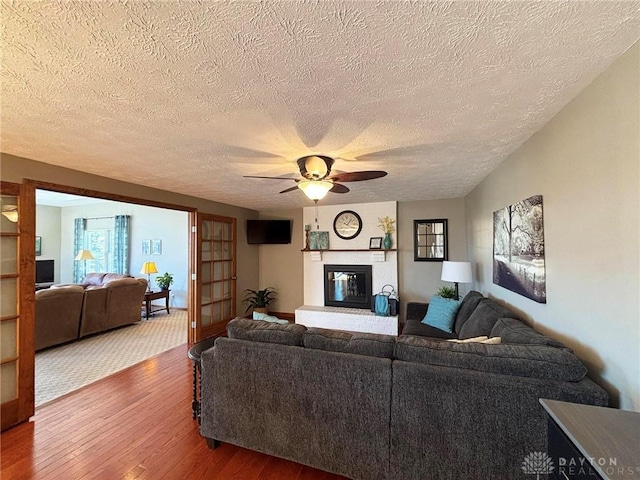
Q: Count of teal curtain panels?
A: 2